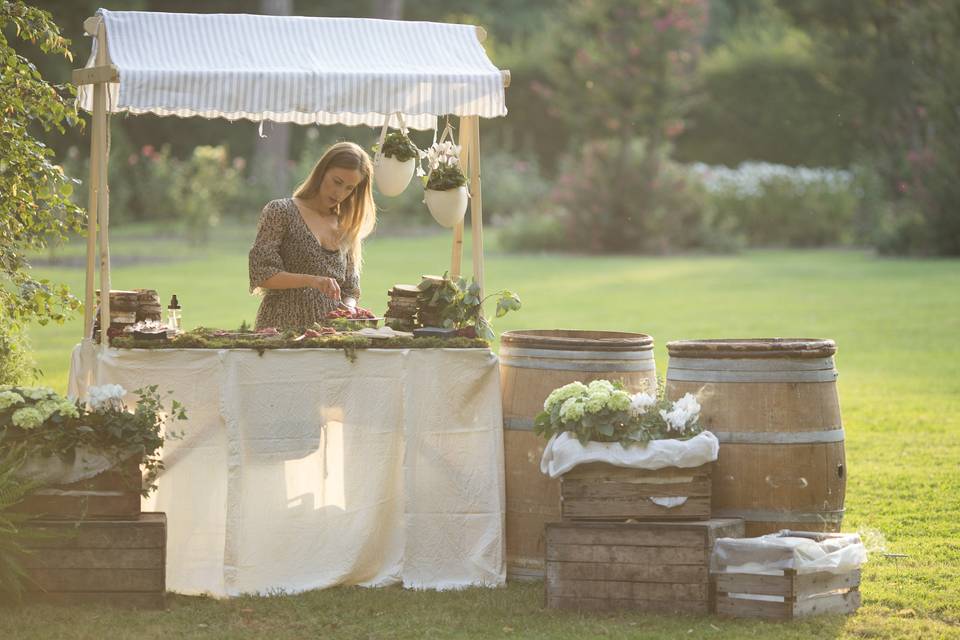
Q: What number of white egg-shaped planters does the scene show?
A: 2